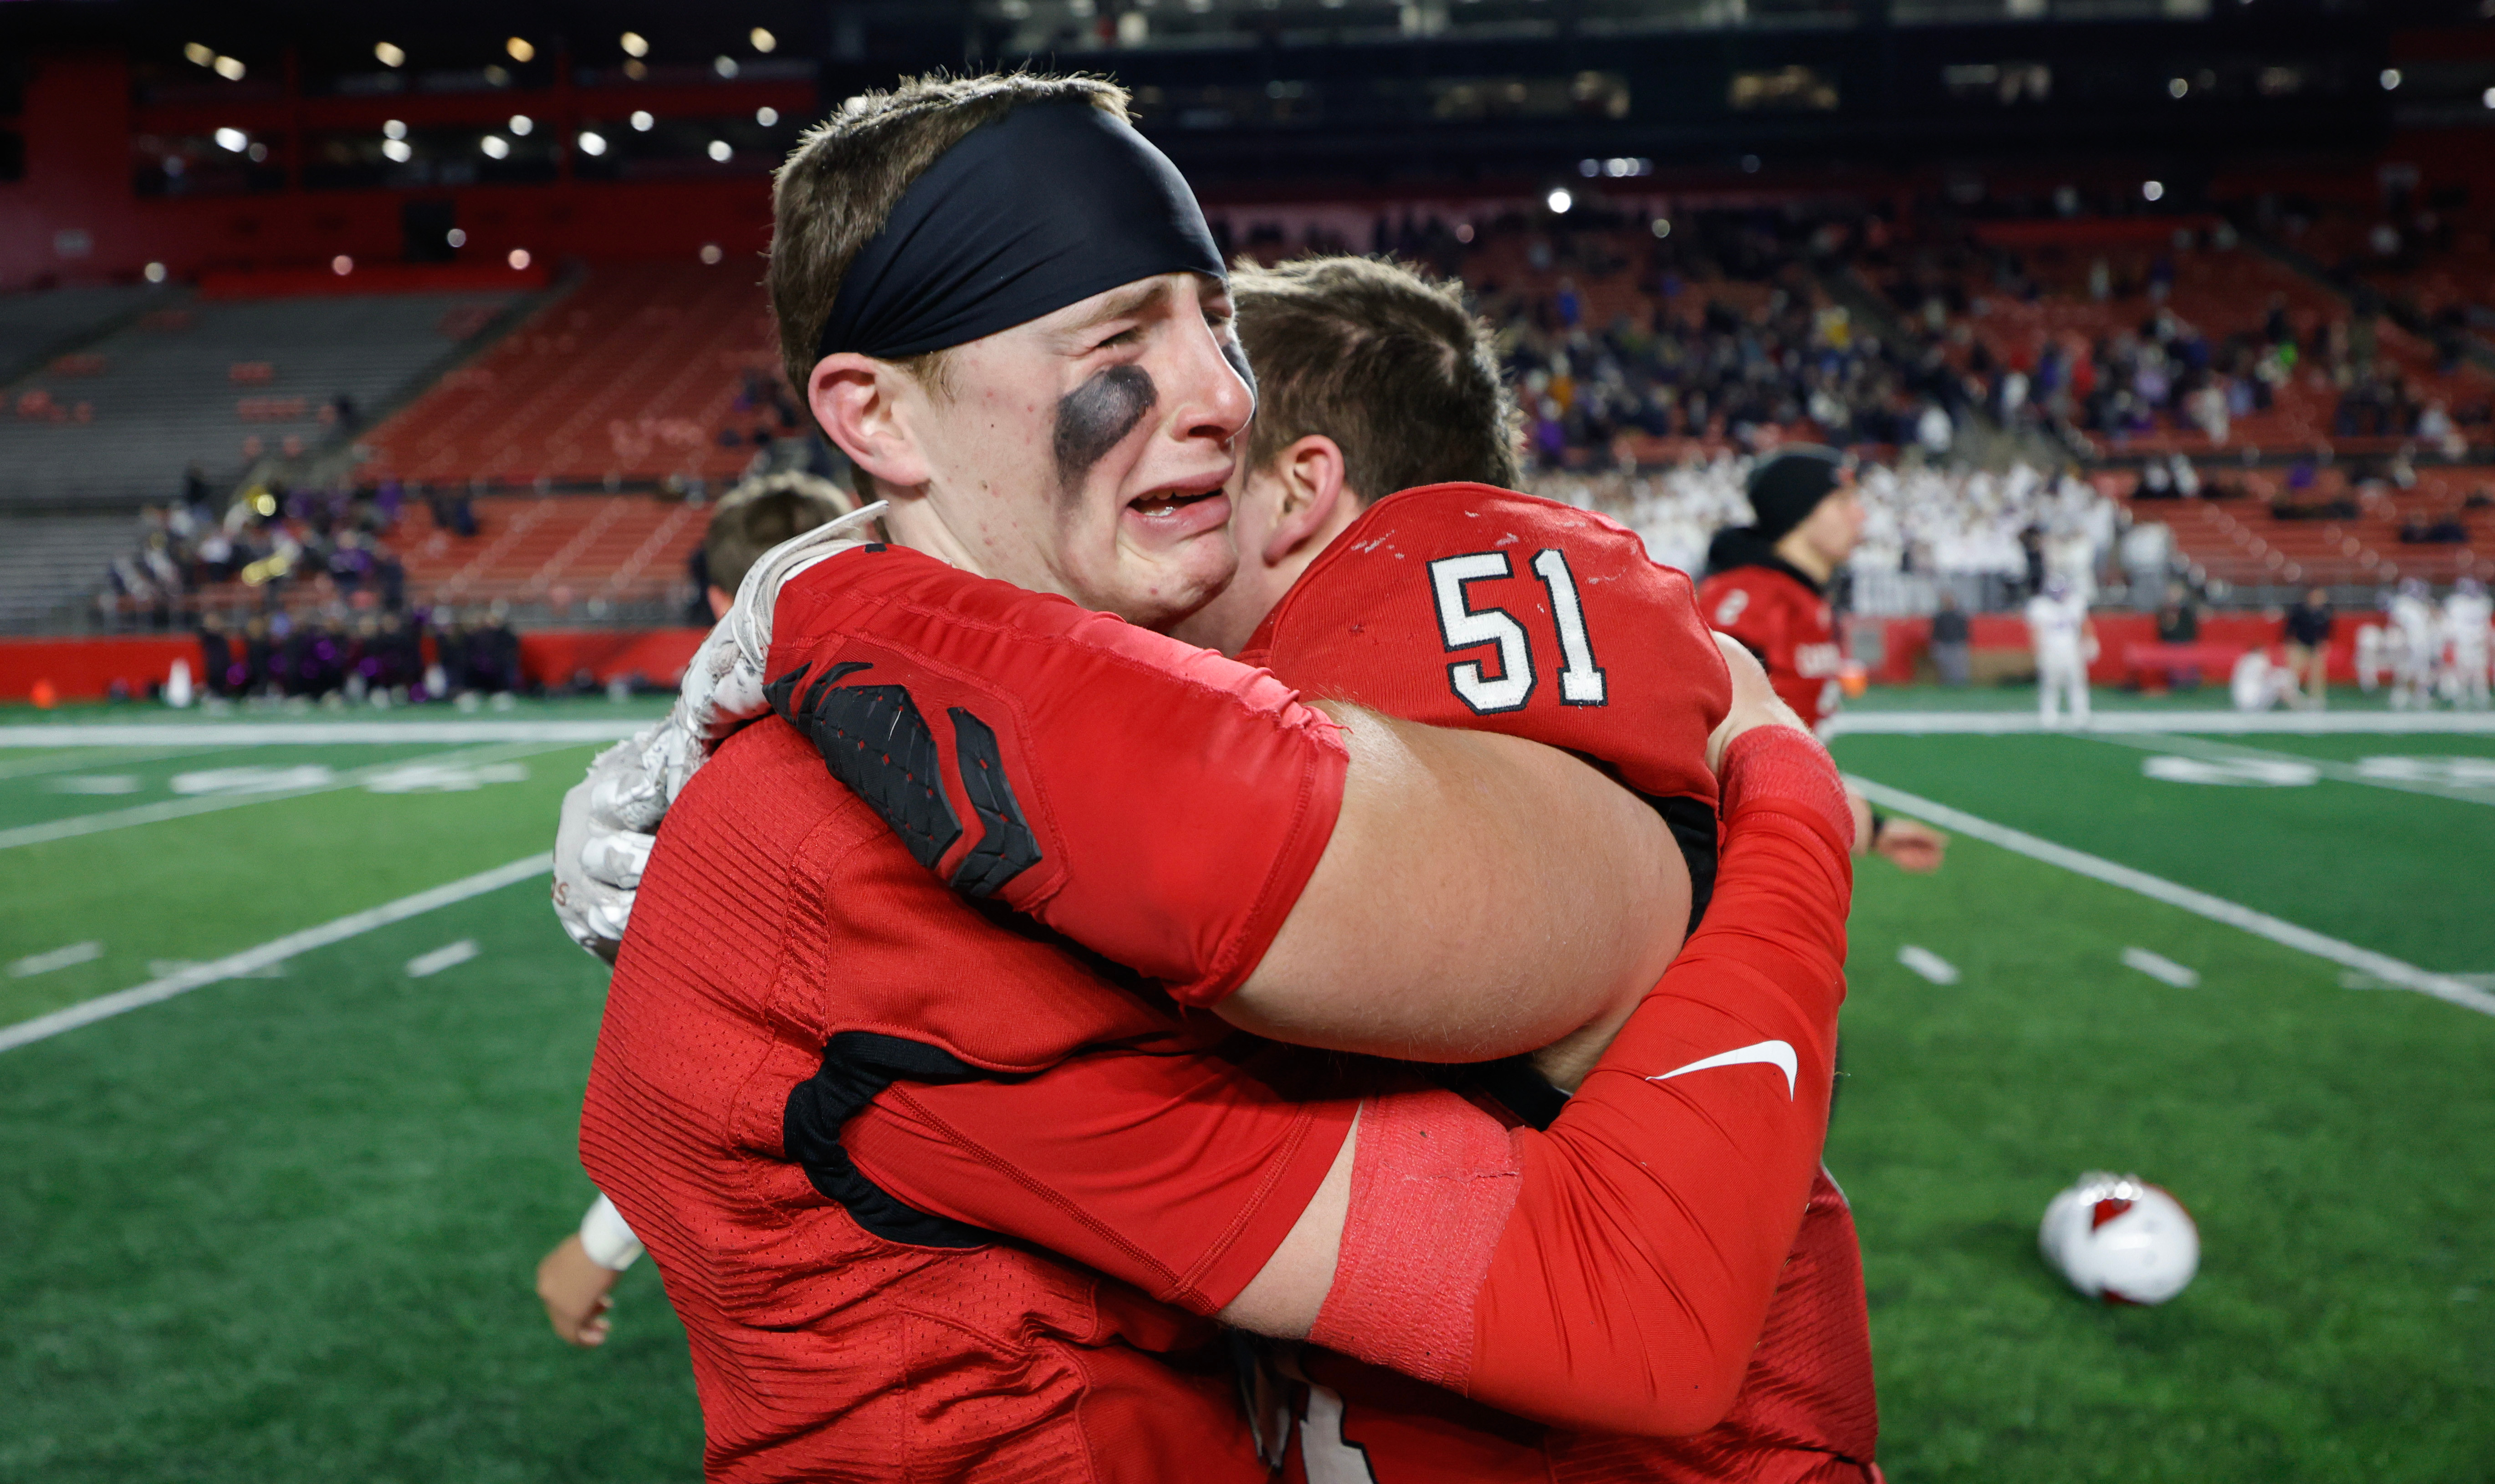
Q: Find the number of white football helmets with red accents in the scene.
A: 1